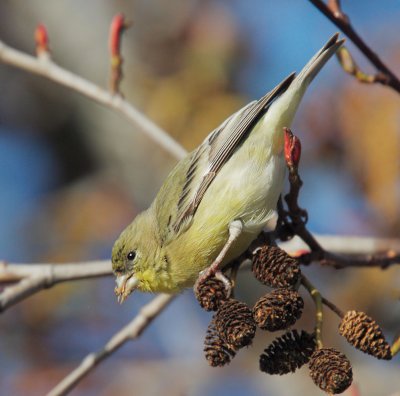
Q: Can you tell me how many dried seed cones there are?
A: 8